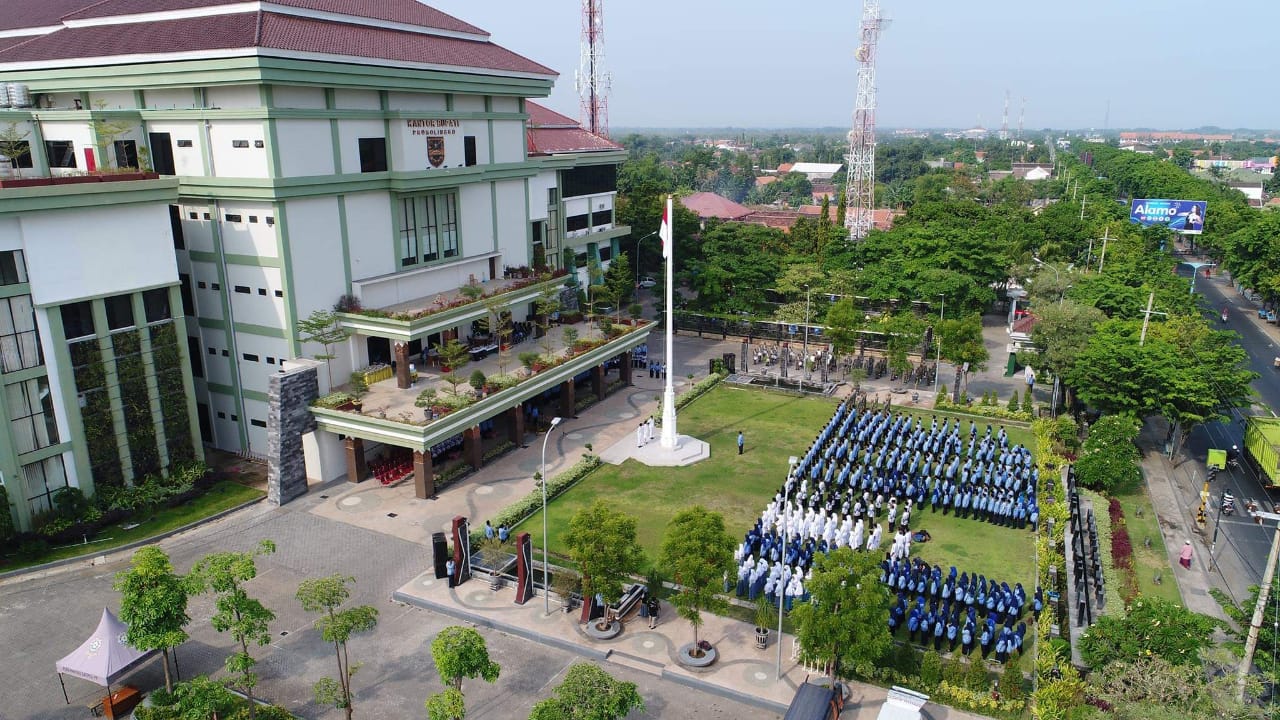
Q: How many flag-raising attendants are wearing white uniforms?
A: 3